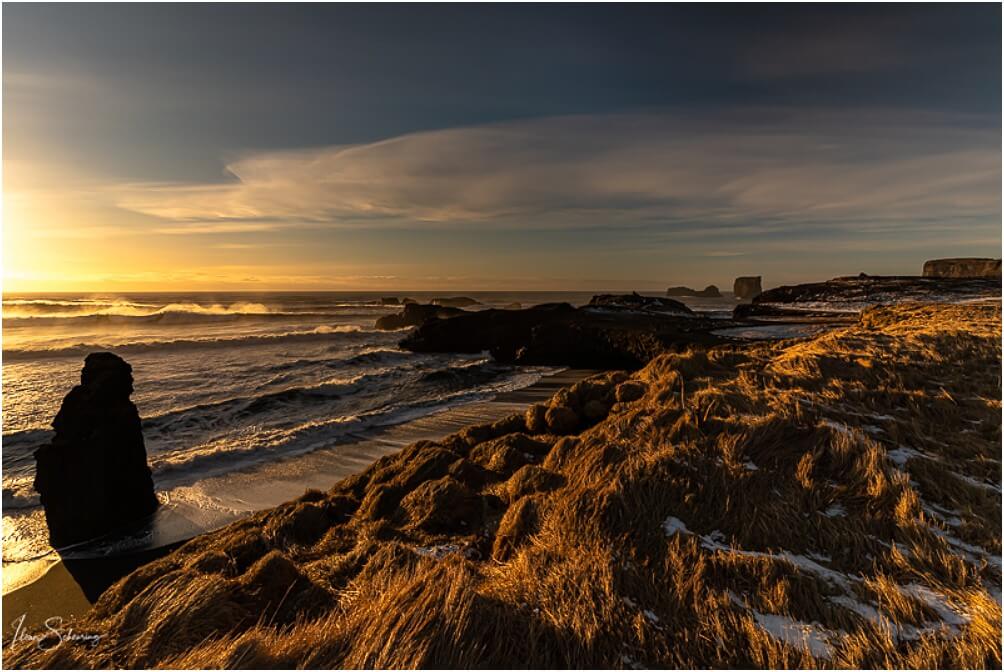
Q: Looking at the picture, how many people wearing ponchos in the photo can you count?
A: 0